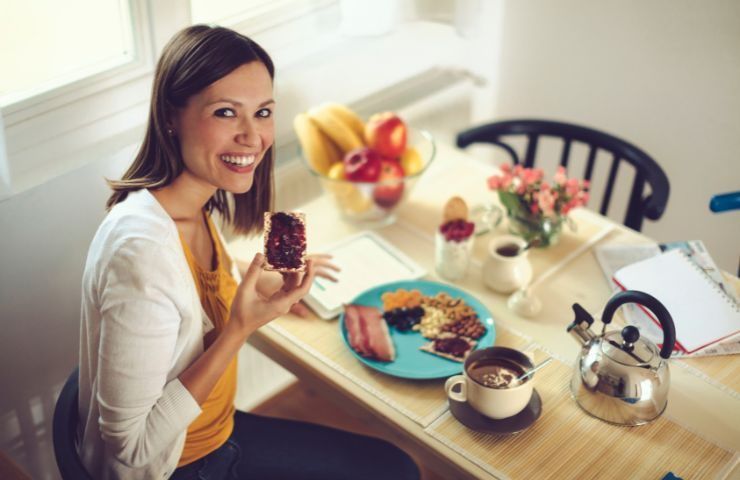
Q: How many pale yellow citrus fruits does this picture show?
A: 2